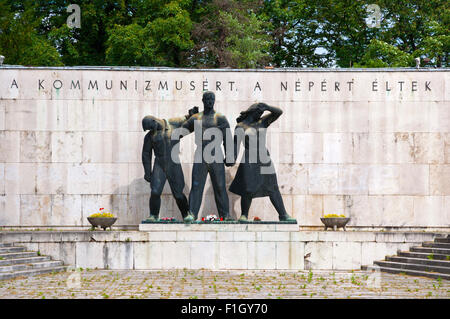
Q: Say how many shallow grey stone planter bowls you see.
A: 2